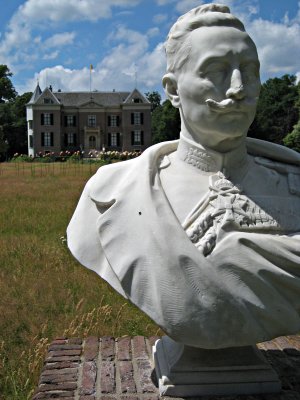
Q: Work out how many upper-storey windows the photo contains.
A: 5